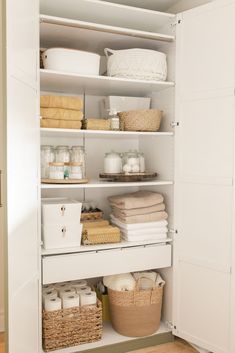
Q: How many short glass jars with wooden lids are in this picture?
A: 2